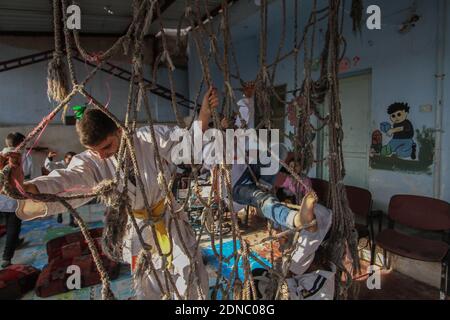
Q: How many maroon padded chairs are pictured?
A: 3